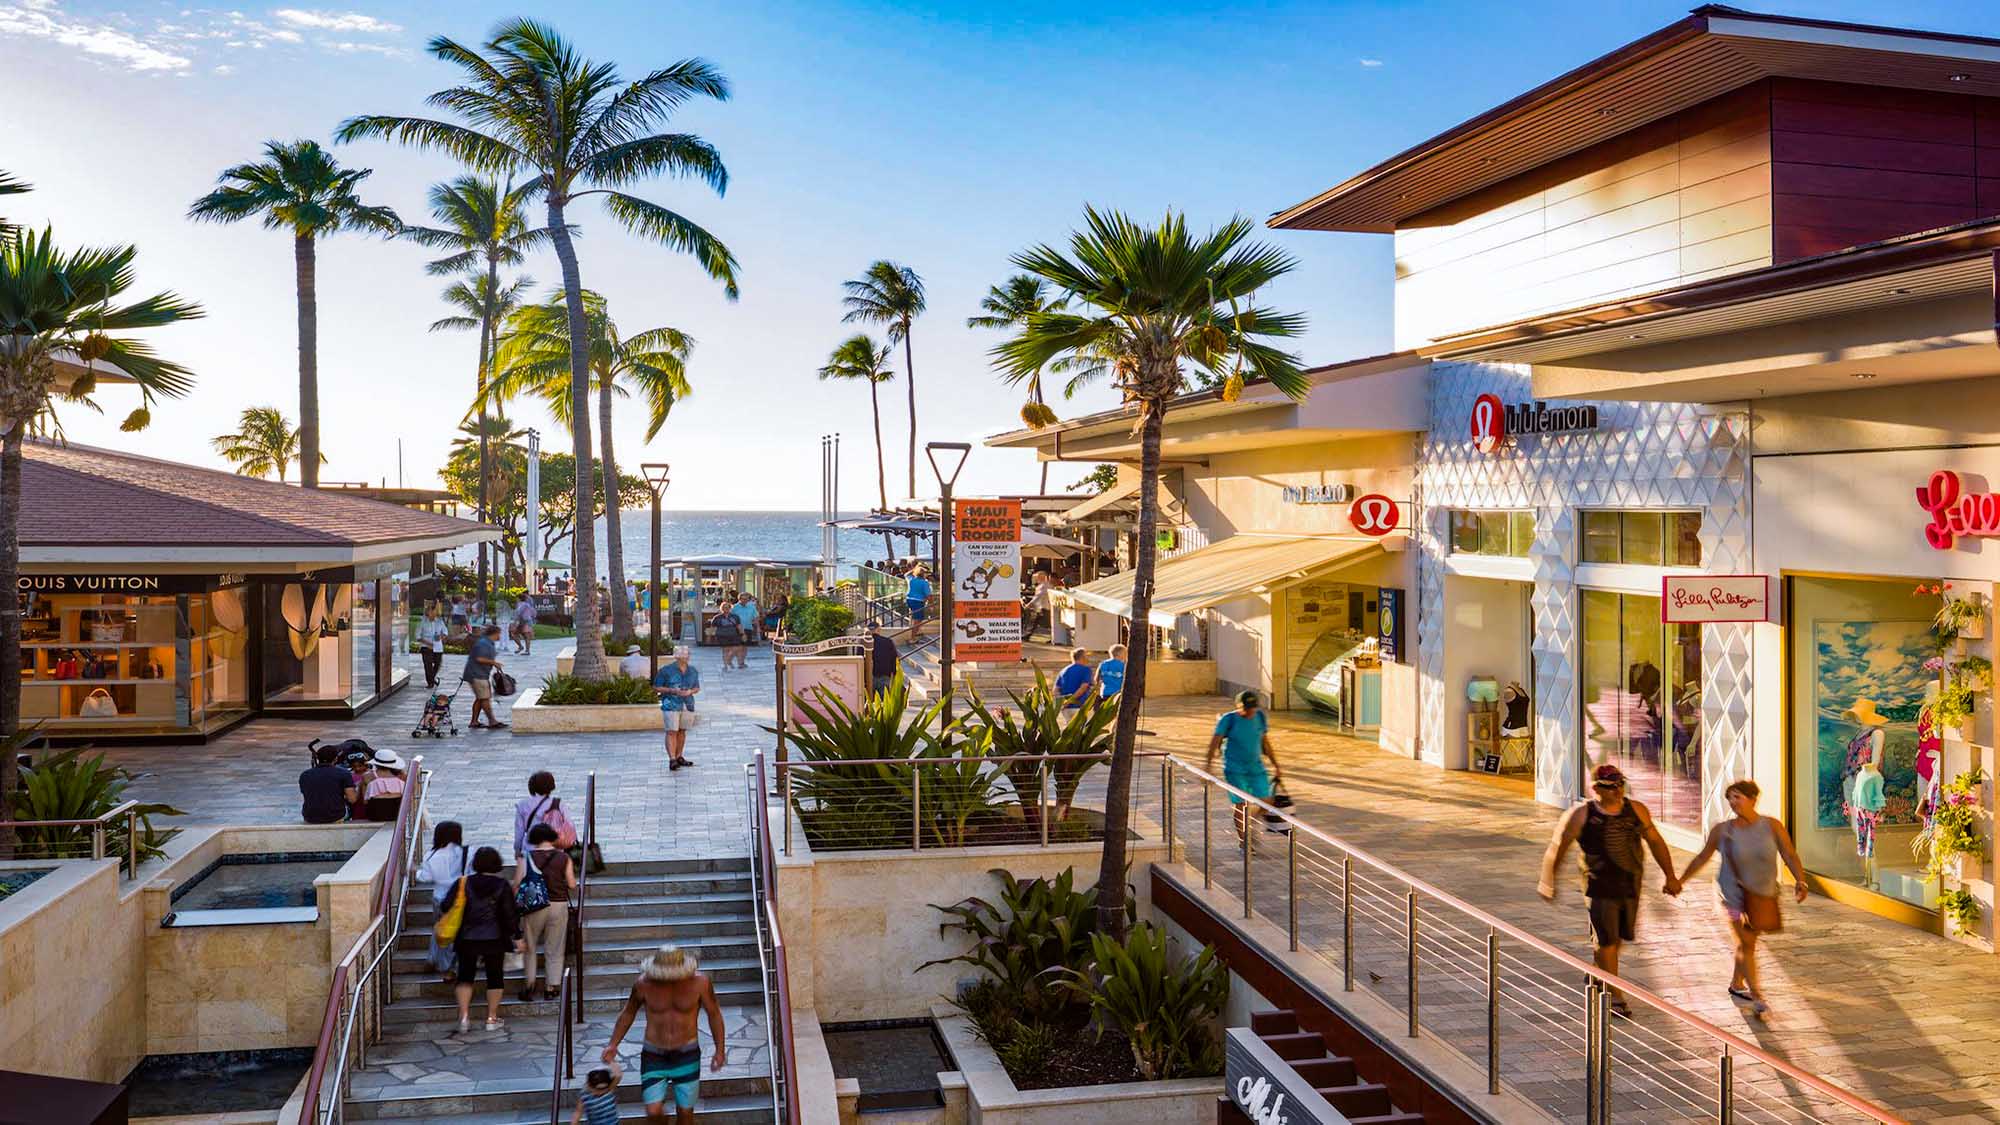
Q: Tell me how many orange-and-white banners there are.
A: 1